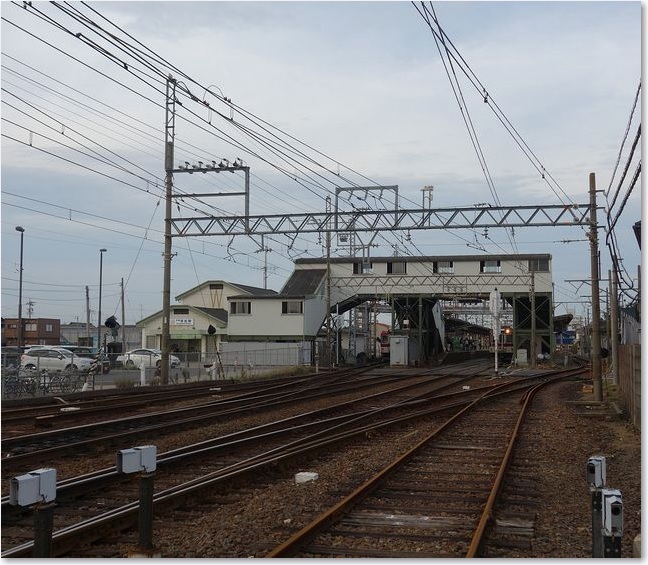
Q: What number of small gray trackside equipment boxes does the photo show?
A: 4